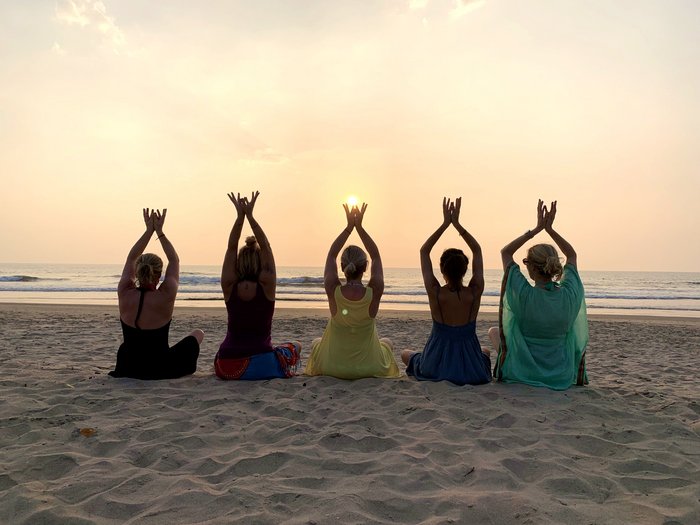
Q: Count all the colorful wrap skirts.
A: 1